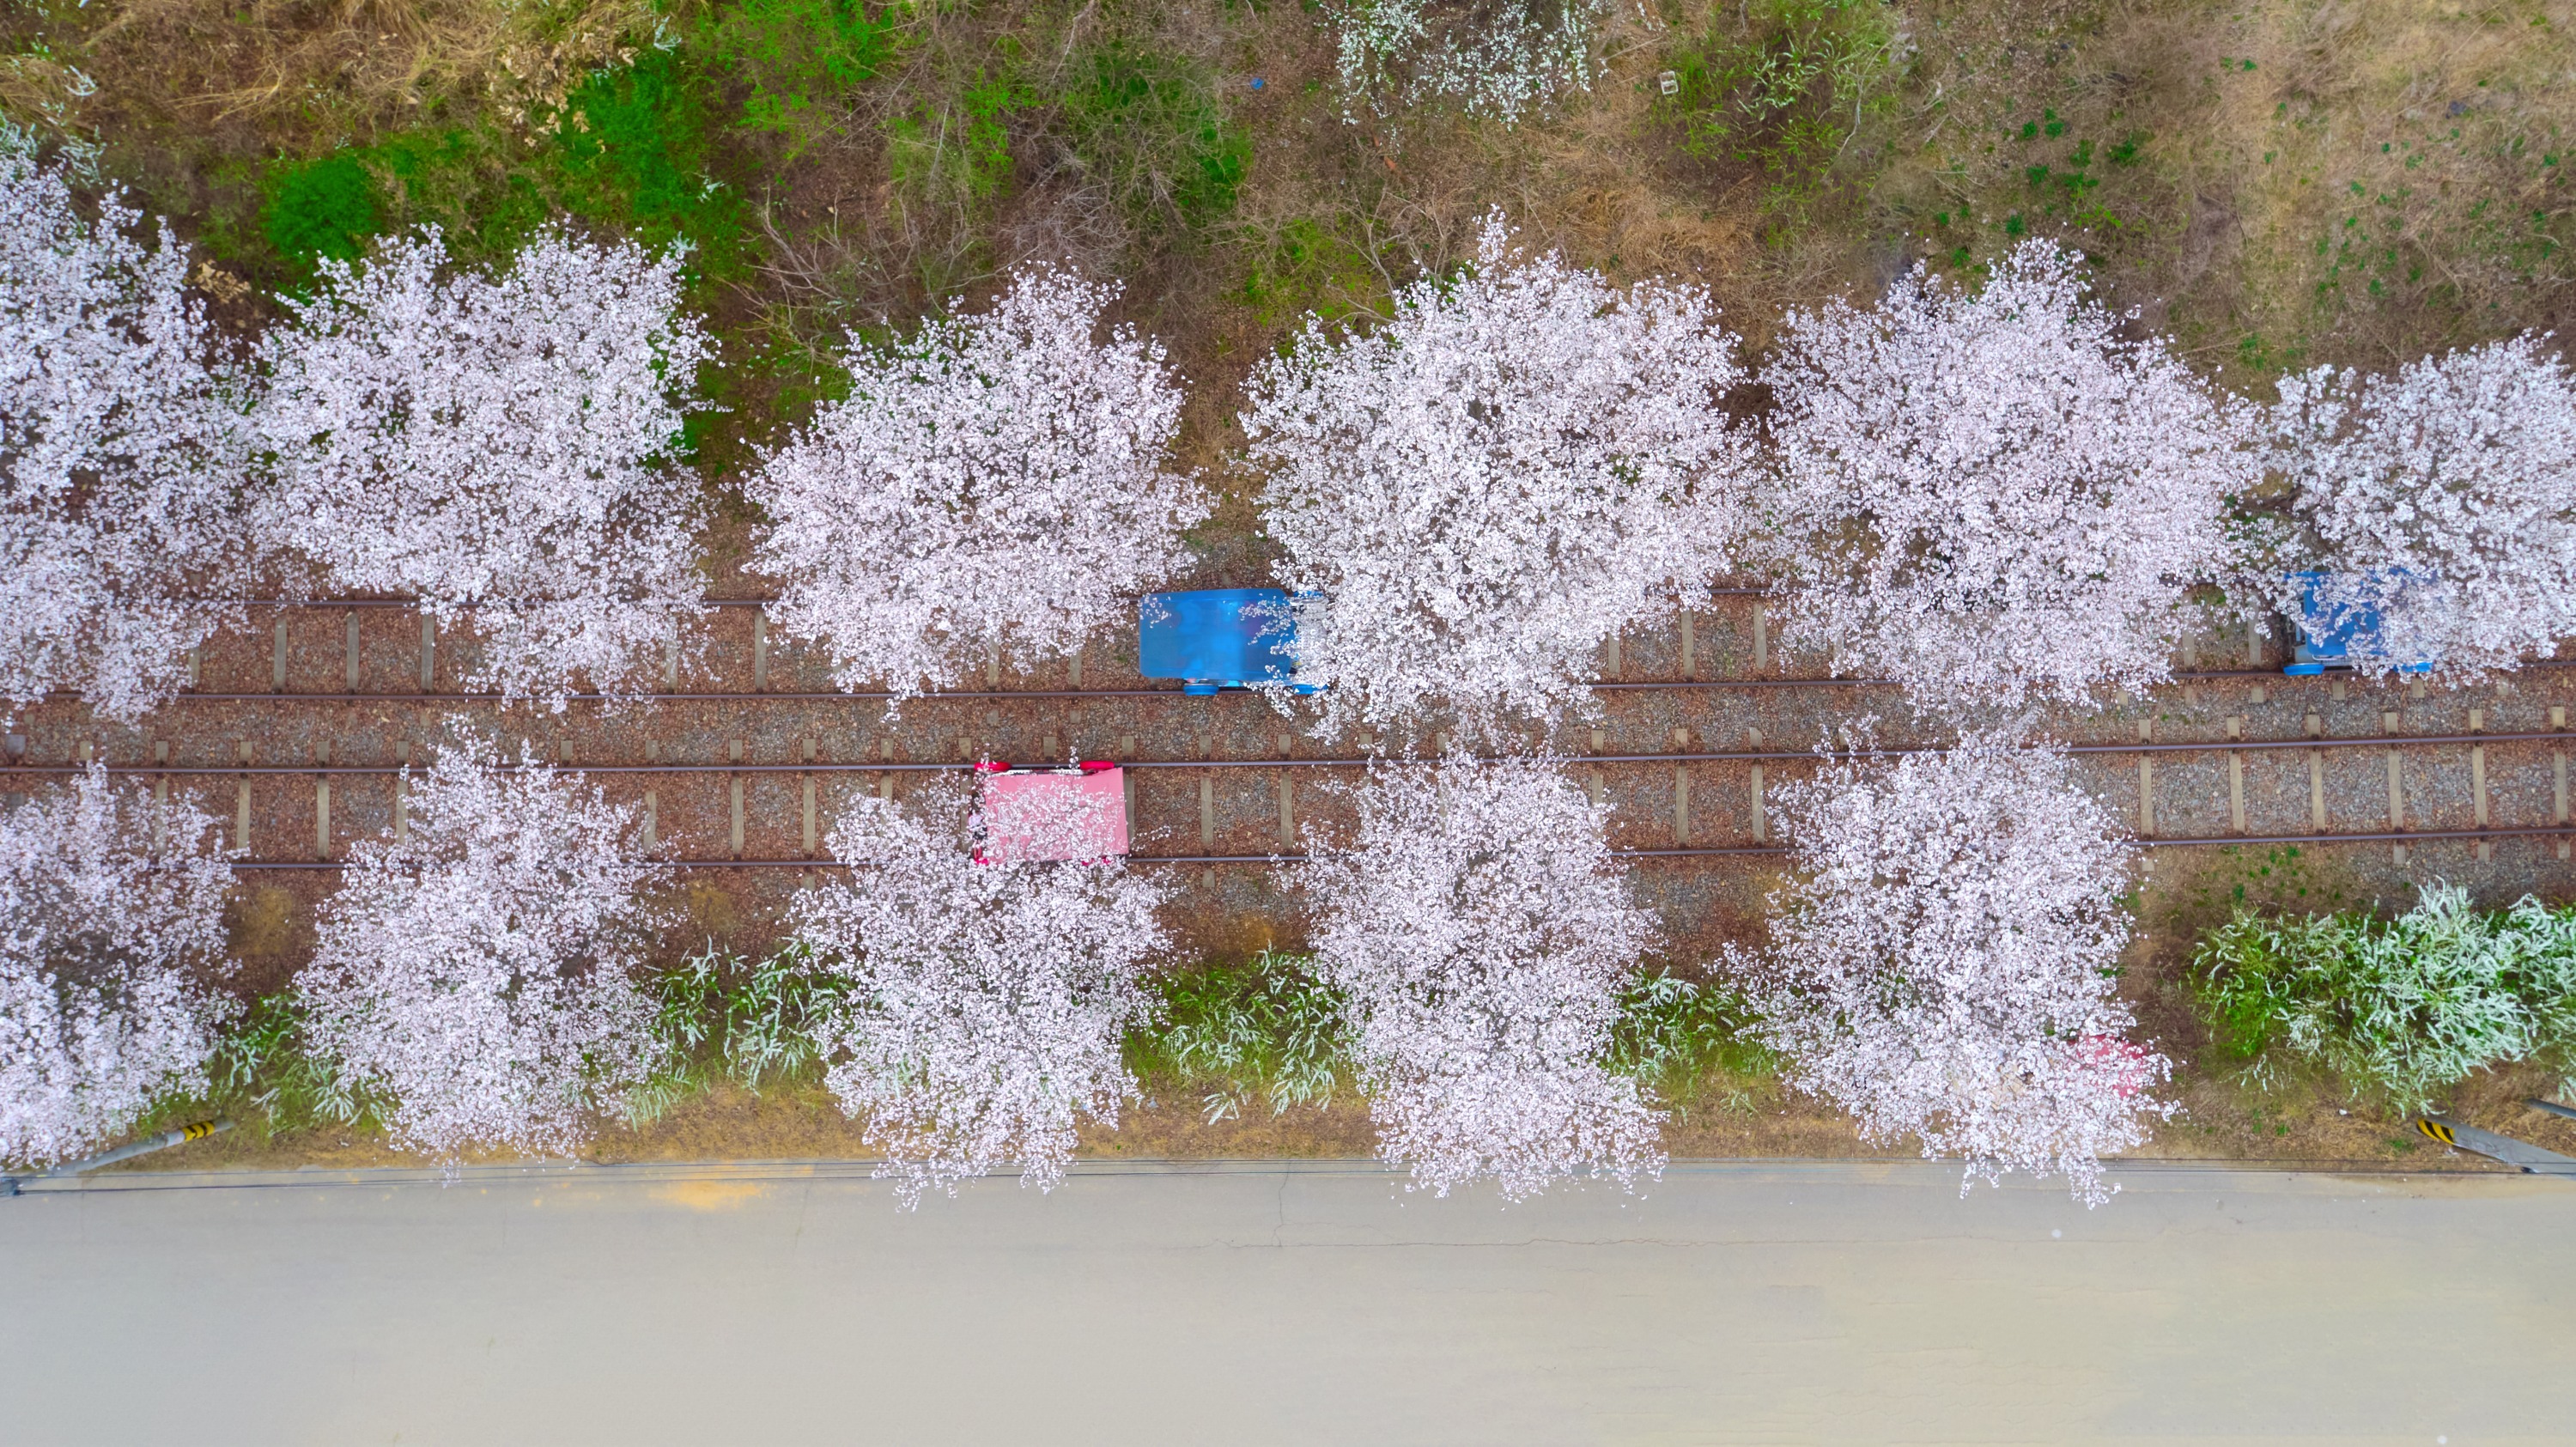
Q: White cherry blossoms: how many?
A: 11